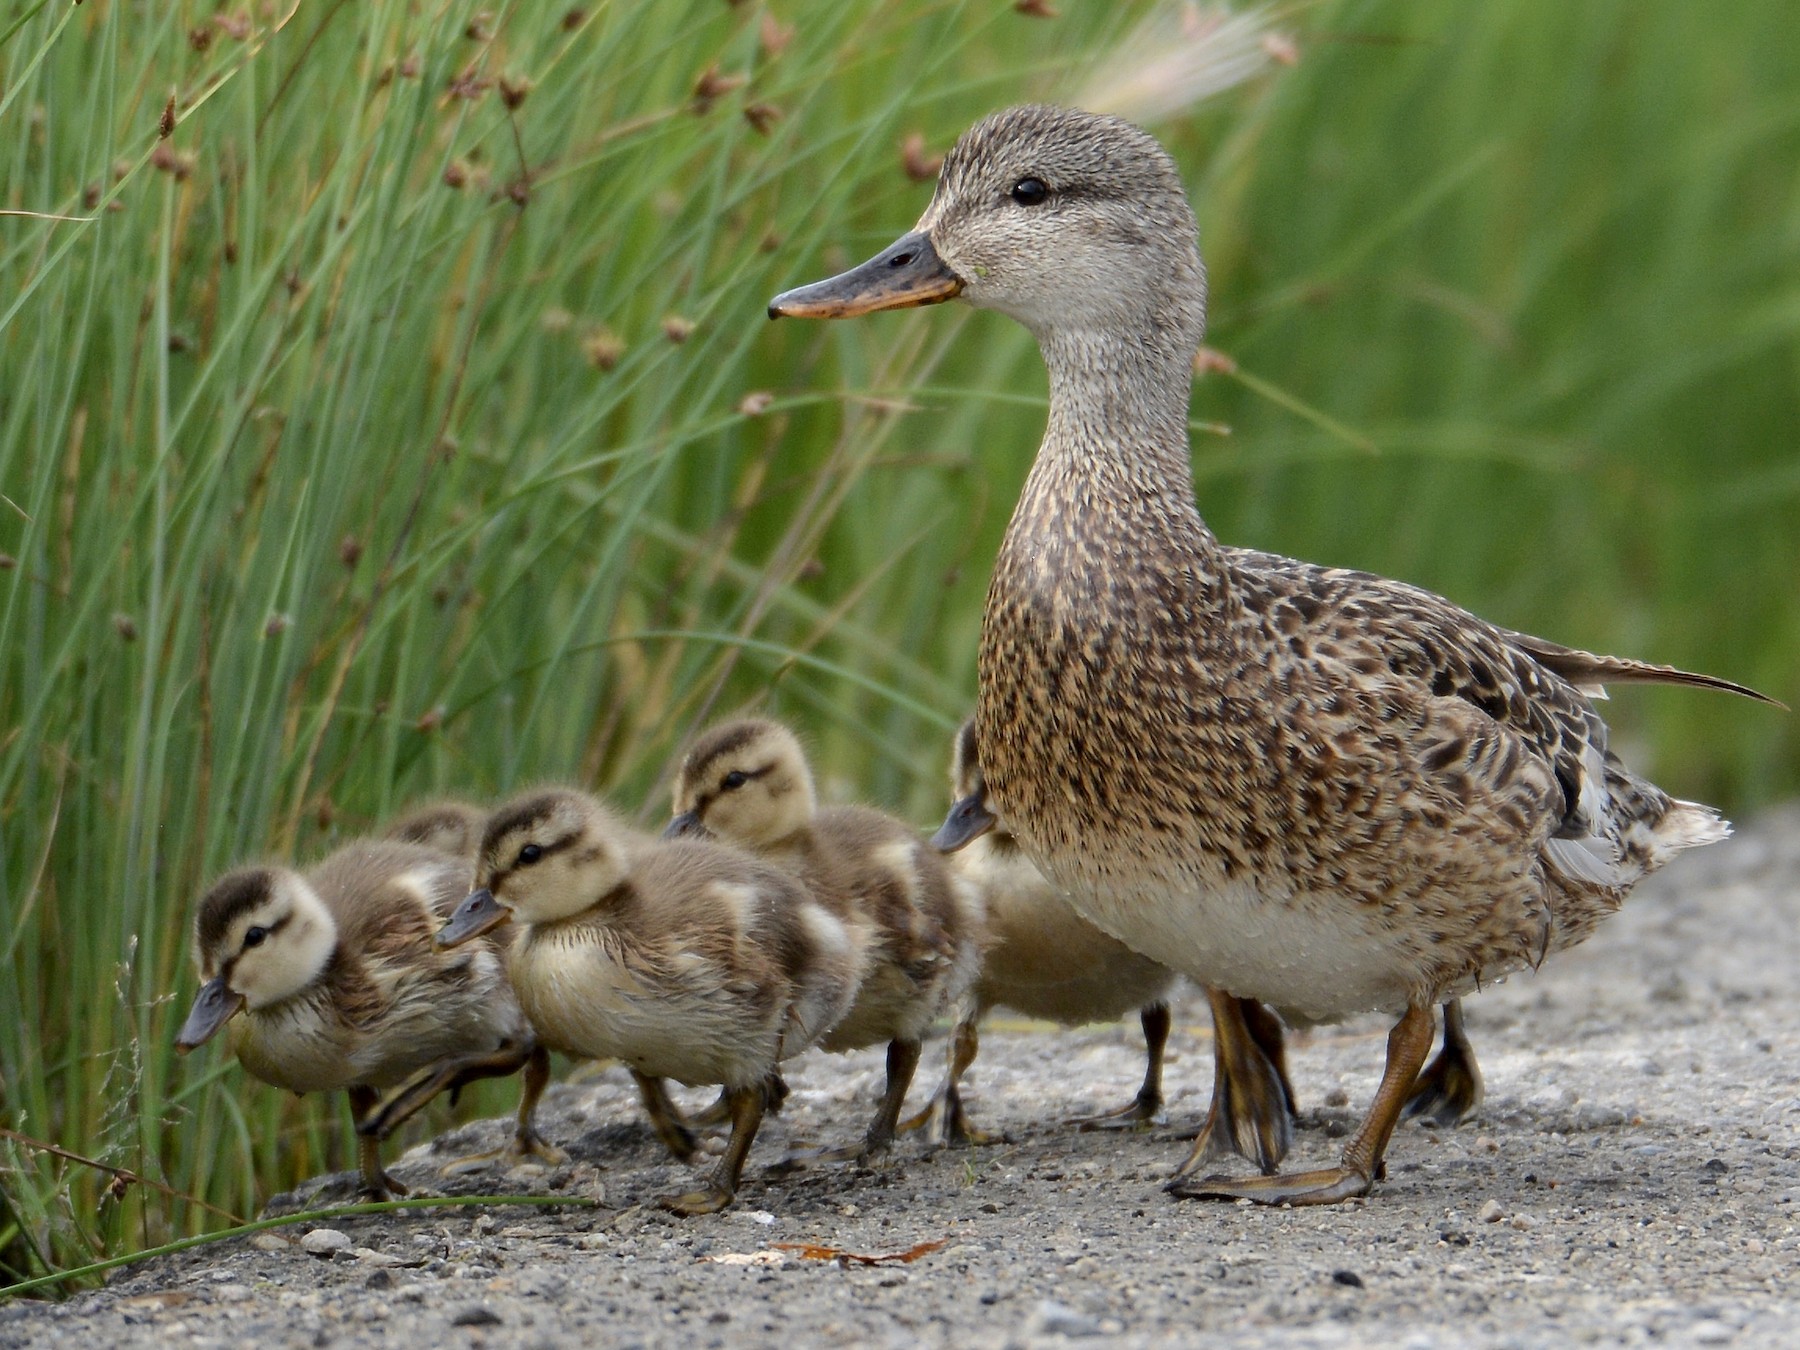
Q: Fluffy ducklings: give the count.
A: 5